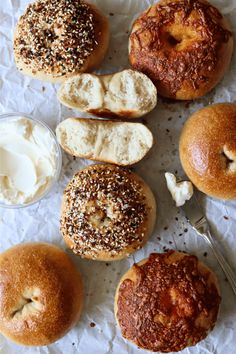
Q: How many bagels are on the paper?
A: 7